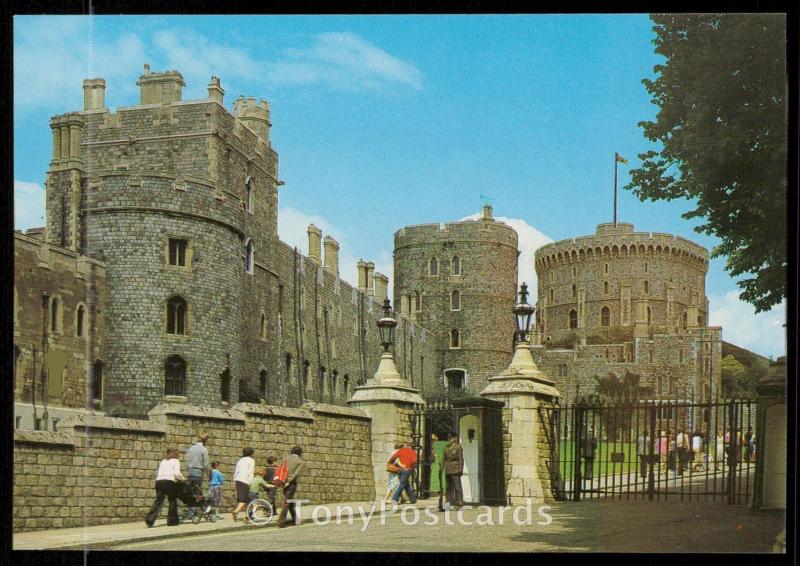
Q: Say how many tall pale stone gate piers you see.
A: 2